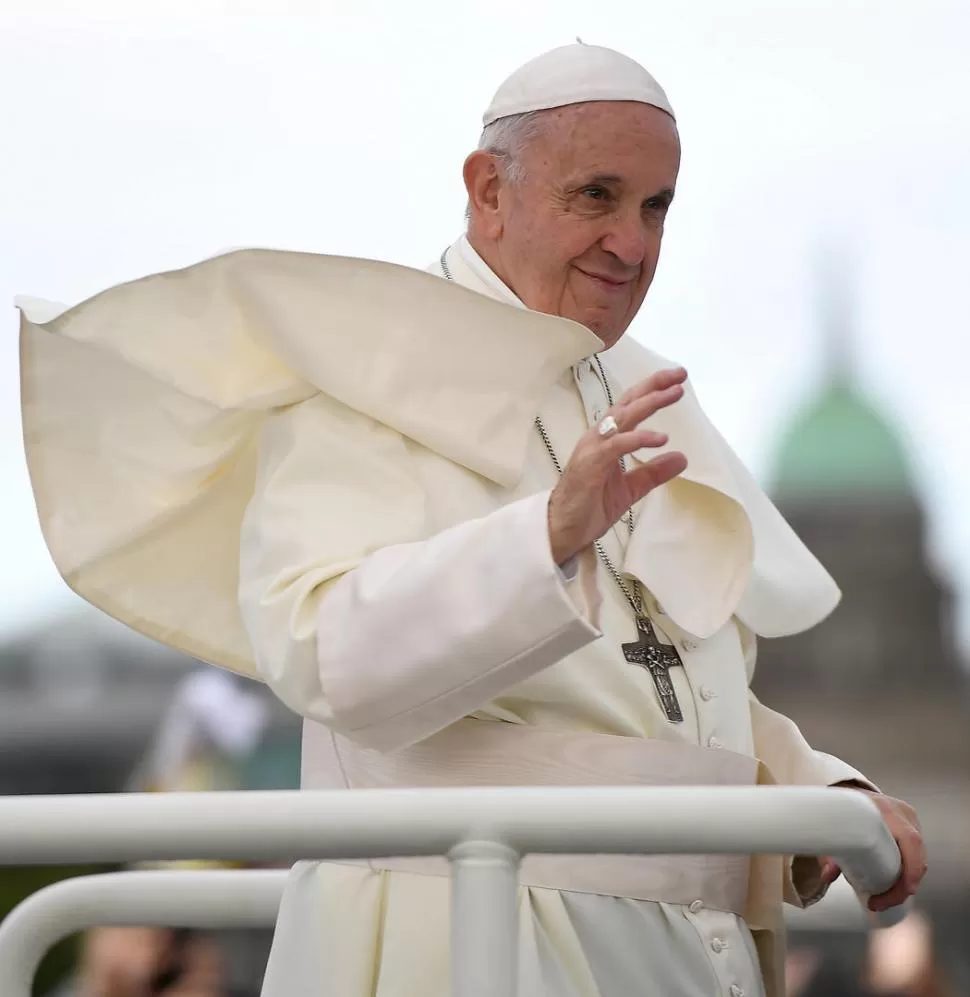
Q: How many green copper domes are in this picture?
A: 1